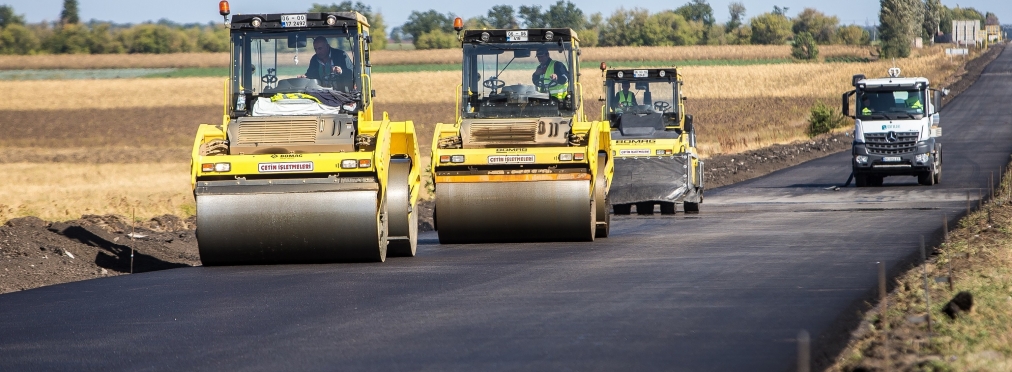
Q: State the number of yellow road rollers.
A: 3